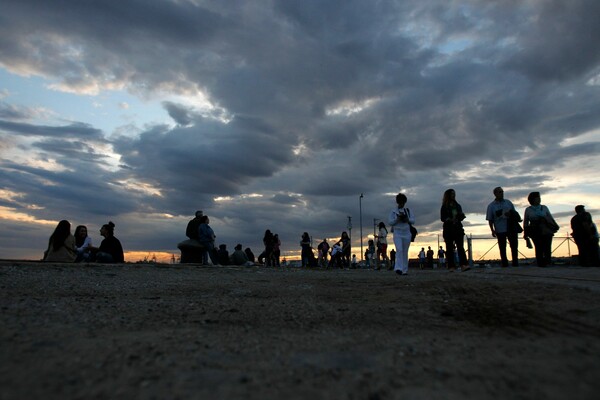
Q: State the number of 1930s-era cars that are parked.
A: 0